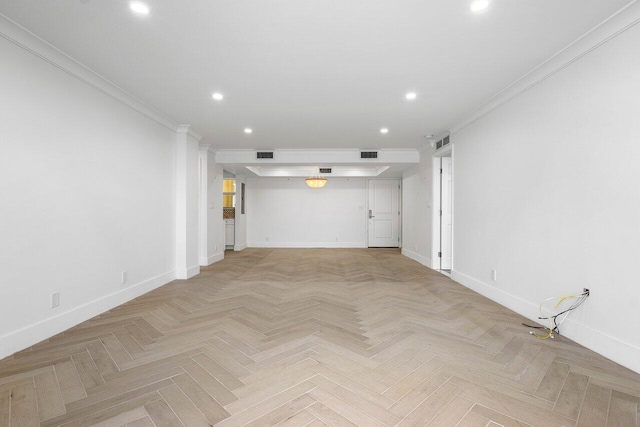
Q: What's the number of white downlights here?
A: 6